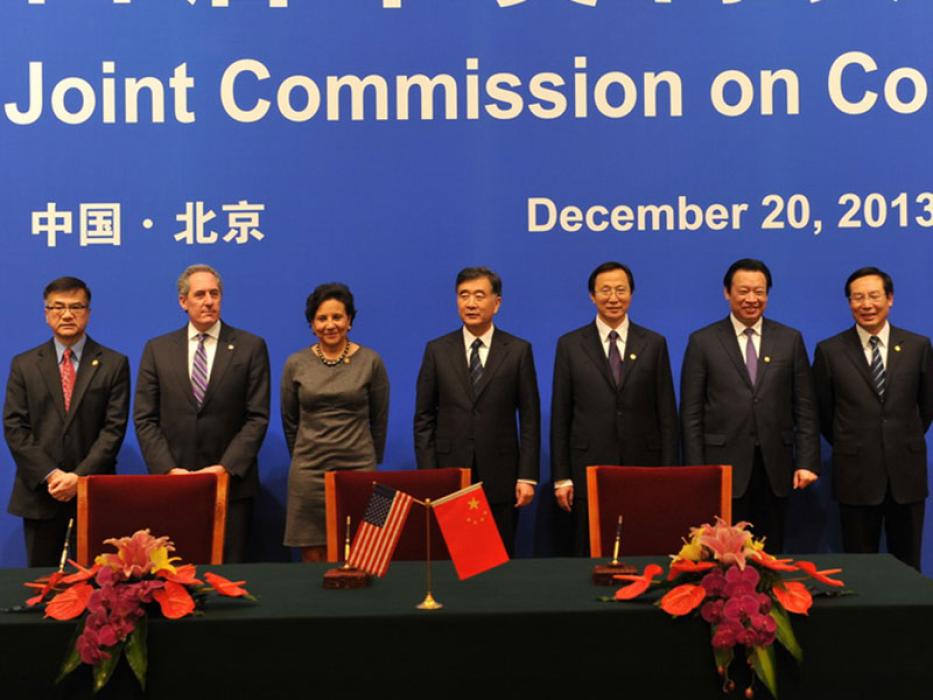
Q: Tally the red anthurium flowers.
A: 12